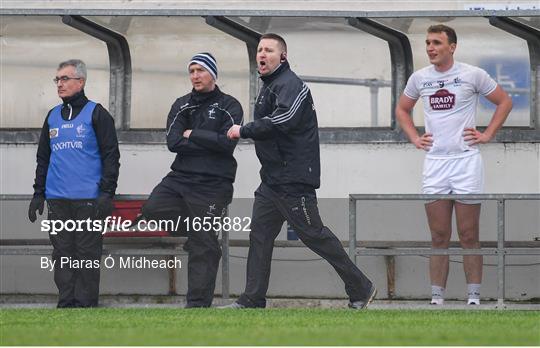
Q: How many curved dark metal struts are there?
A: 4